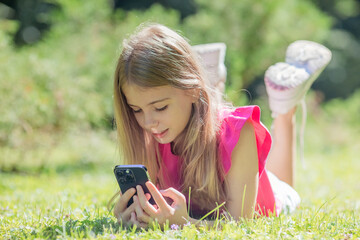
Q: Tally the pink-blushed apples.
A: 0